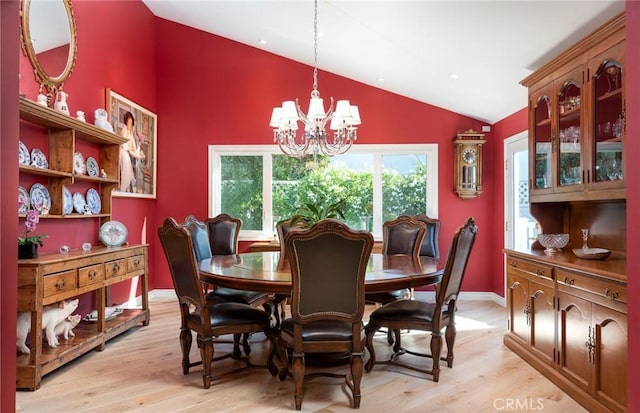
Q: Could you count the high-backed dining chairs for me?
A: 8